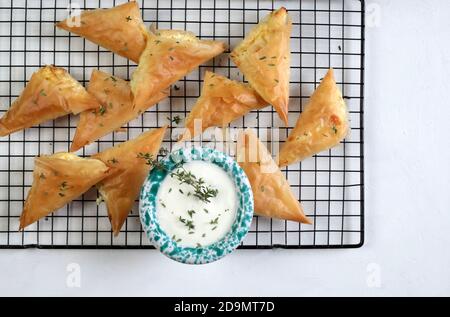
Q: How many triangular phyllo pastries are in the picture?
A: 10